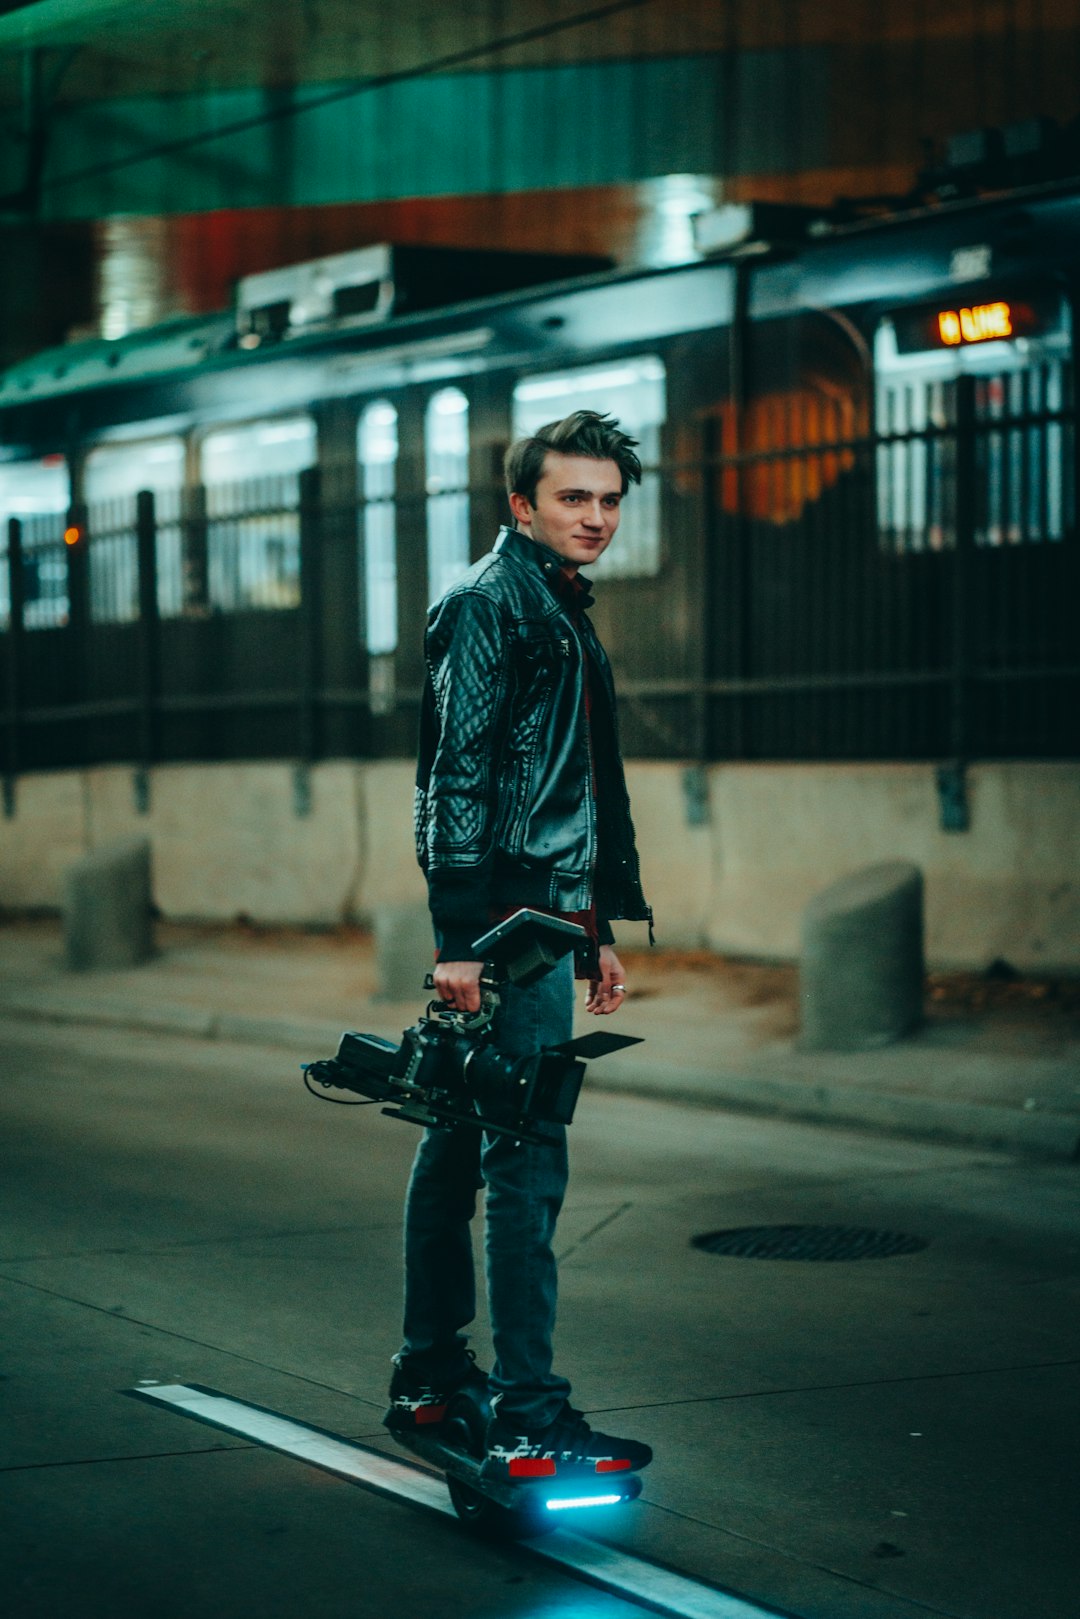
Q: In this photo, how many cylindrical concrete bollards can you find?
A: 3